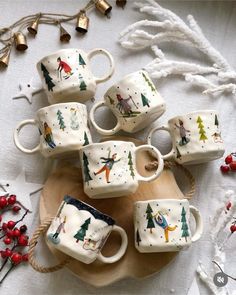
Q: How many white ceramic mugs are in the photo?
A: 7